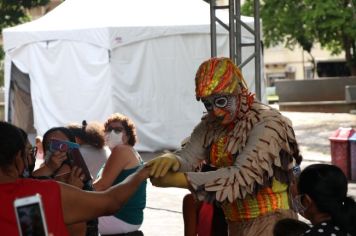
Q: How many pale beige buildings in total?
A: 1